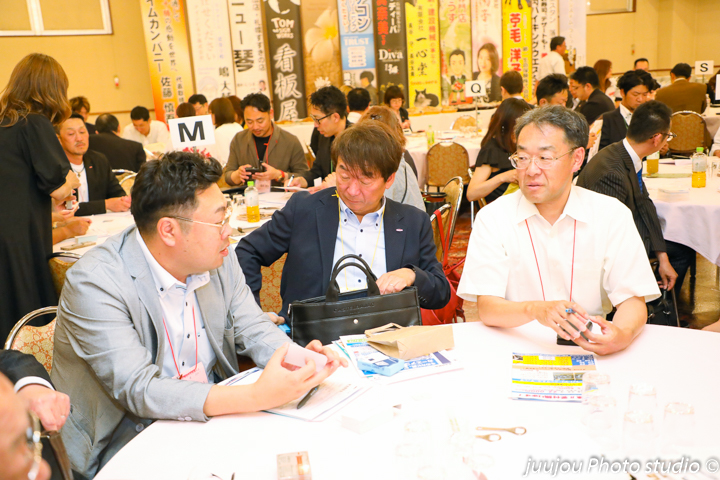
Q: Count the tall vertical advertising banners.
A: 13